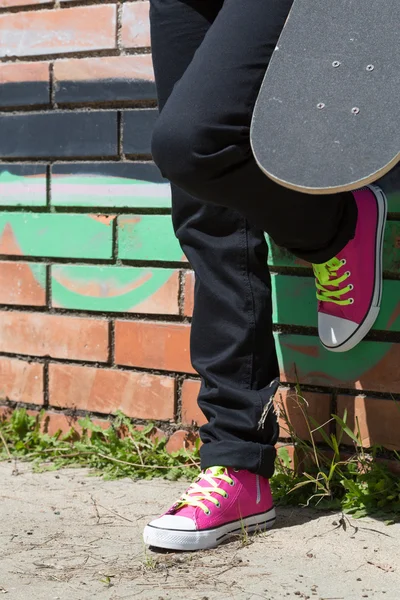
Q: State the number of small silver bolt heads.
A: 4